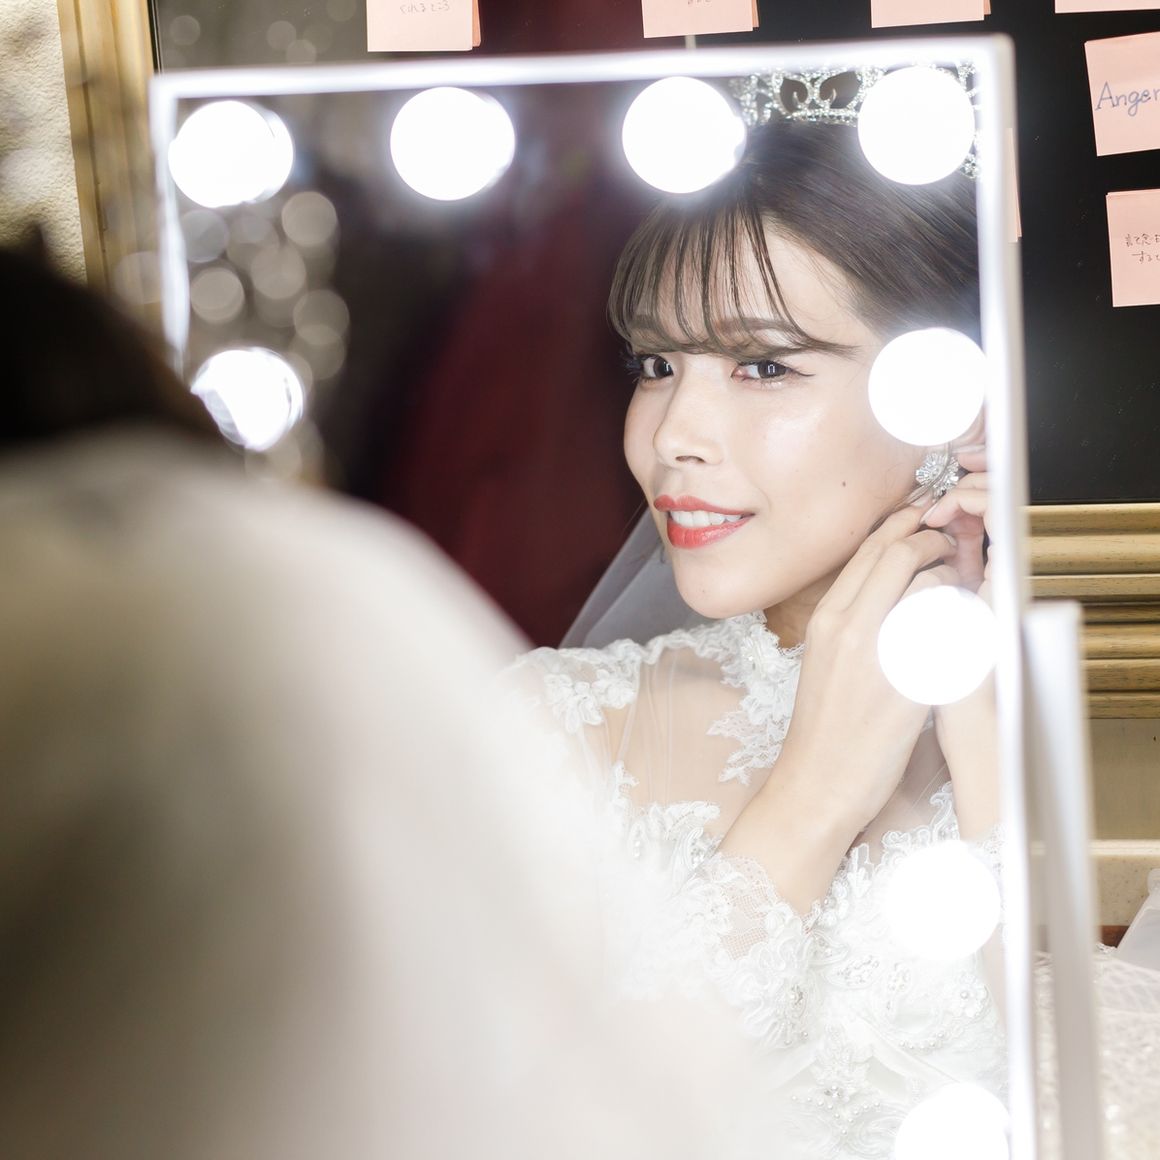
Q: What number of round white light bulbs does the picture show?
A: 9